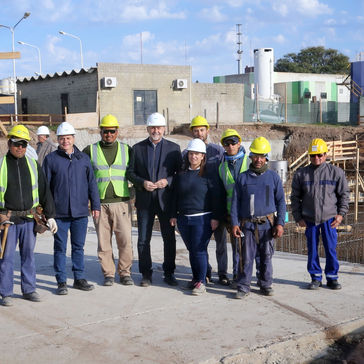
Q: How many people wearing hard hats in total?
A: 10